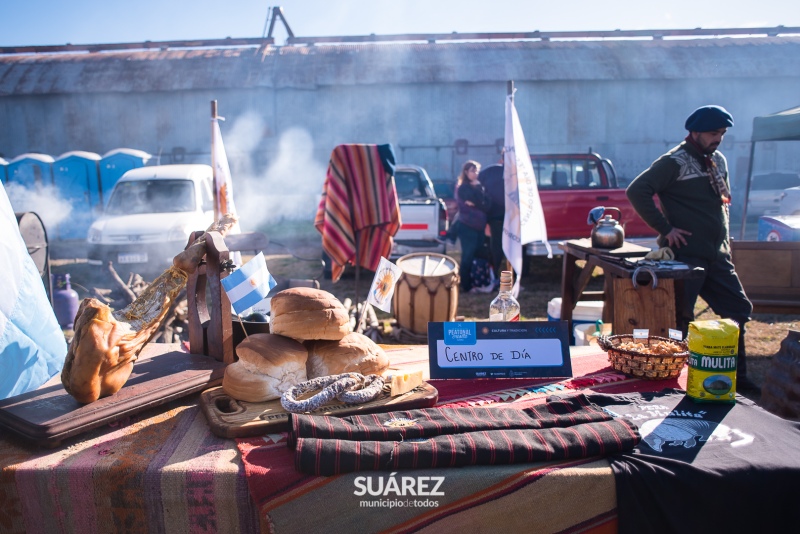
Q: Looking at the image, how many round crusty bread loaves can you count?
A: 3